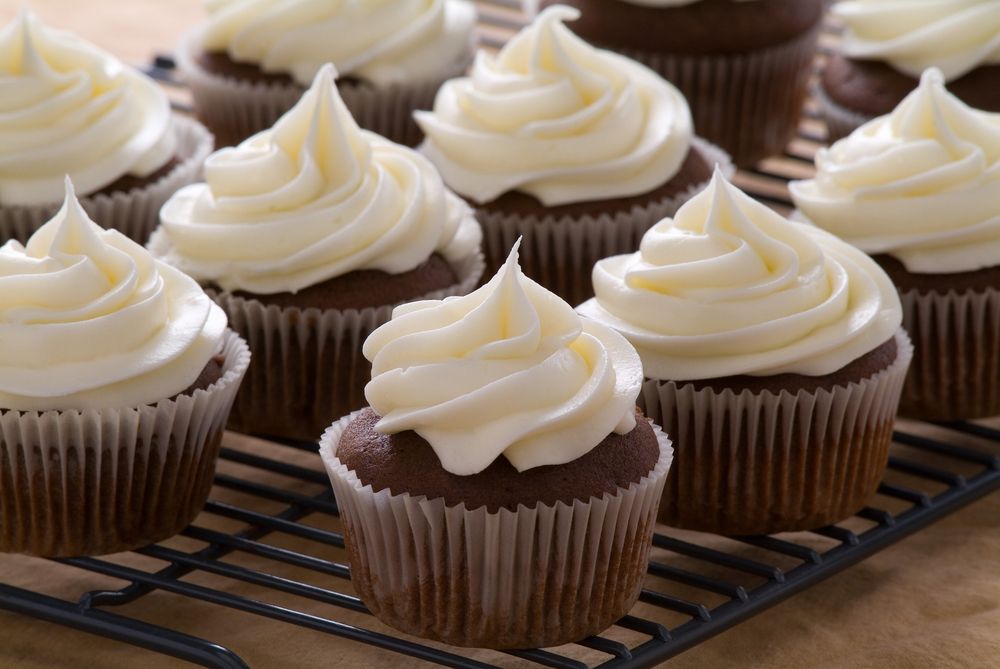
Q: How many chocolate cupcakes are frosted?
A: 10